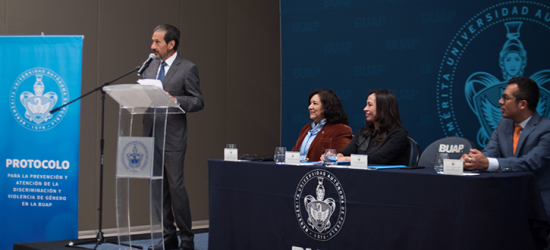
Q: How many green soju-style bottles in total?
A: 0